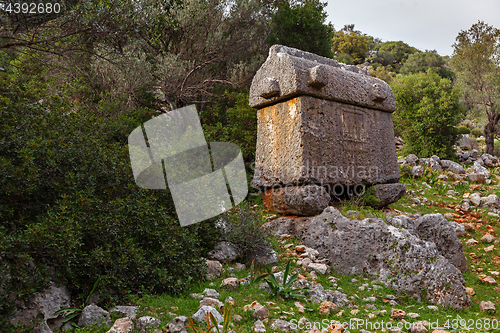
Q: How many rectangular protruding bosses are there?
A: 3